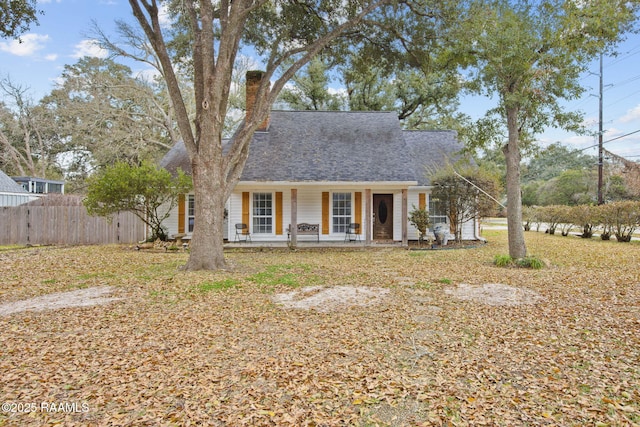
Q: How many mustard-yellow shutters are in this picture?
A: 7